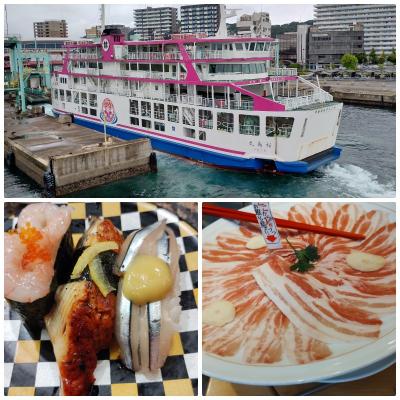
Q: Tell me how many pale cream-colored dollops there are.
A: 3